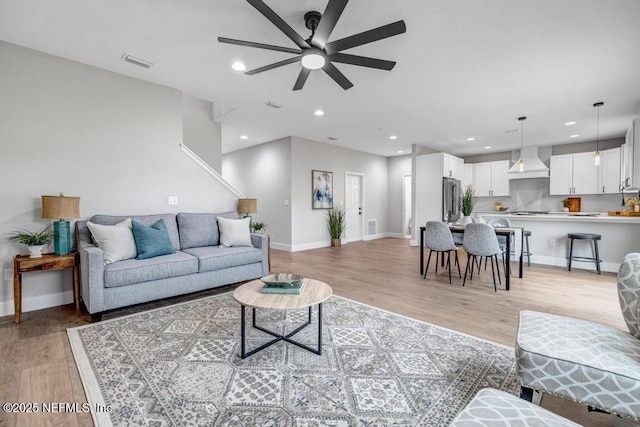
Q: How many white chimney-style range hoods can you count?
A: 1